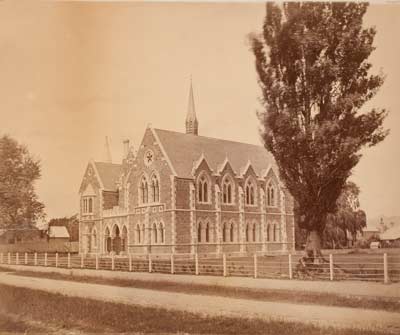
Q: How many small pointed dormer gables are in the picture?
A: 4